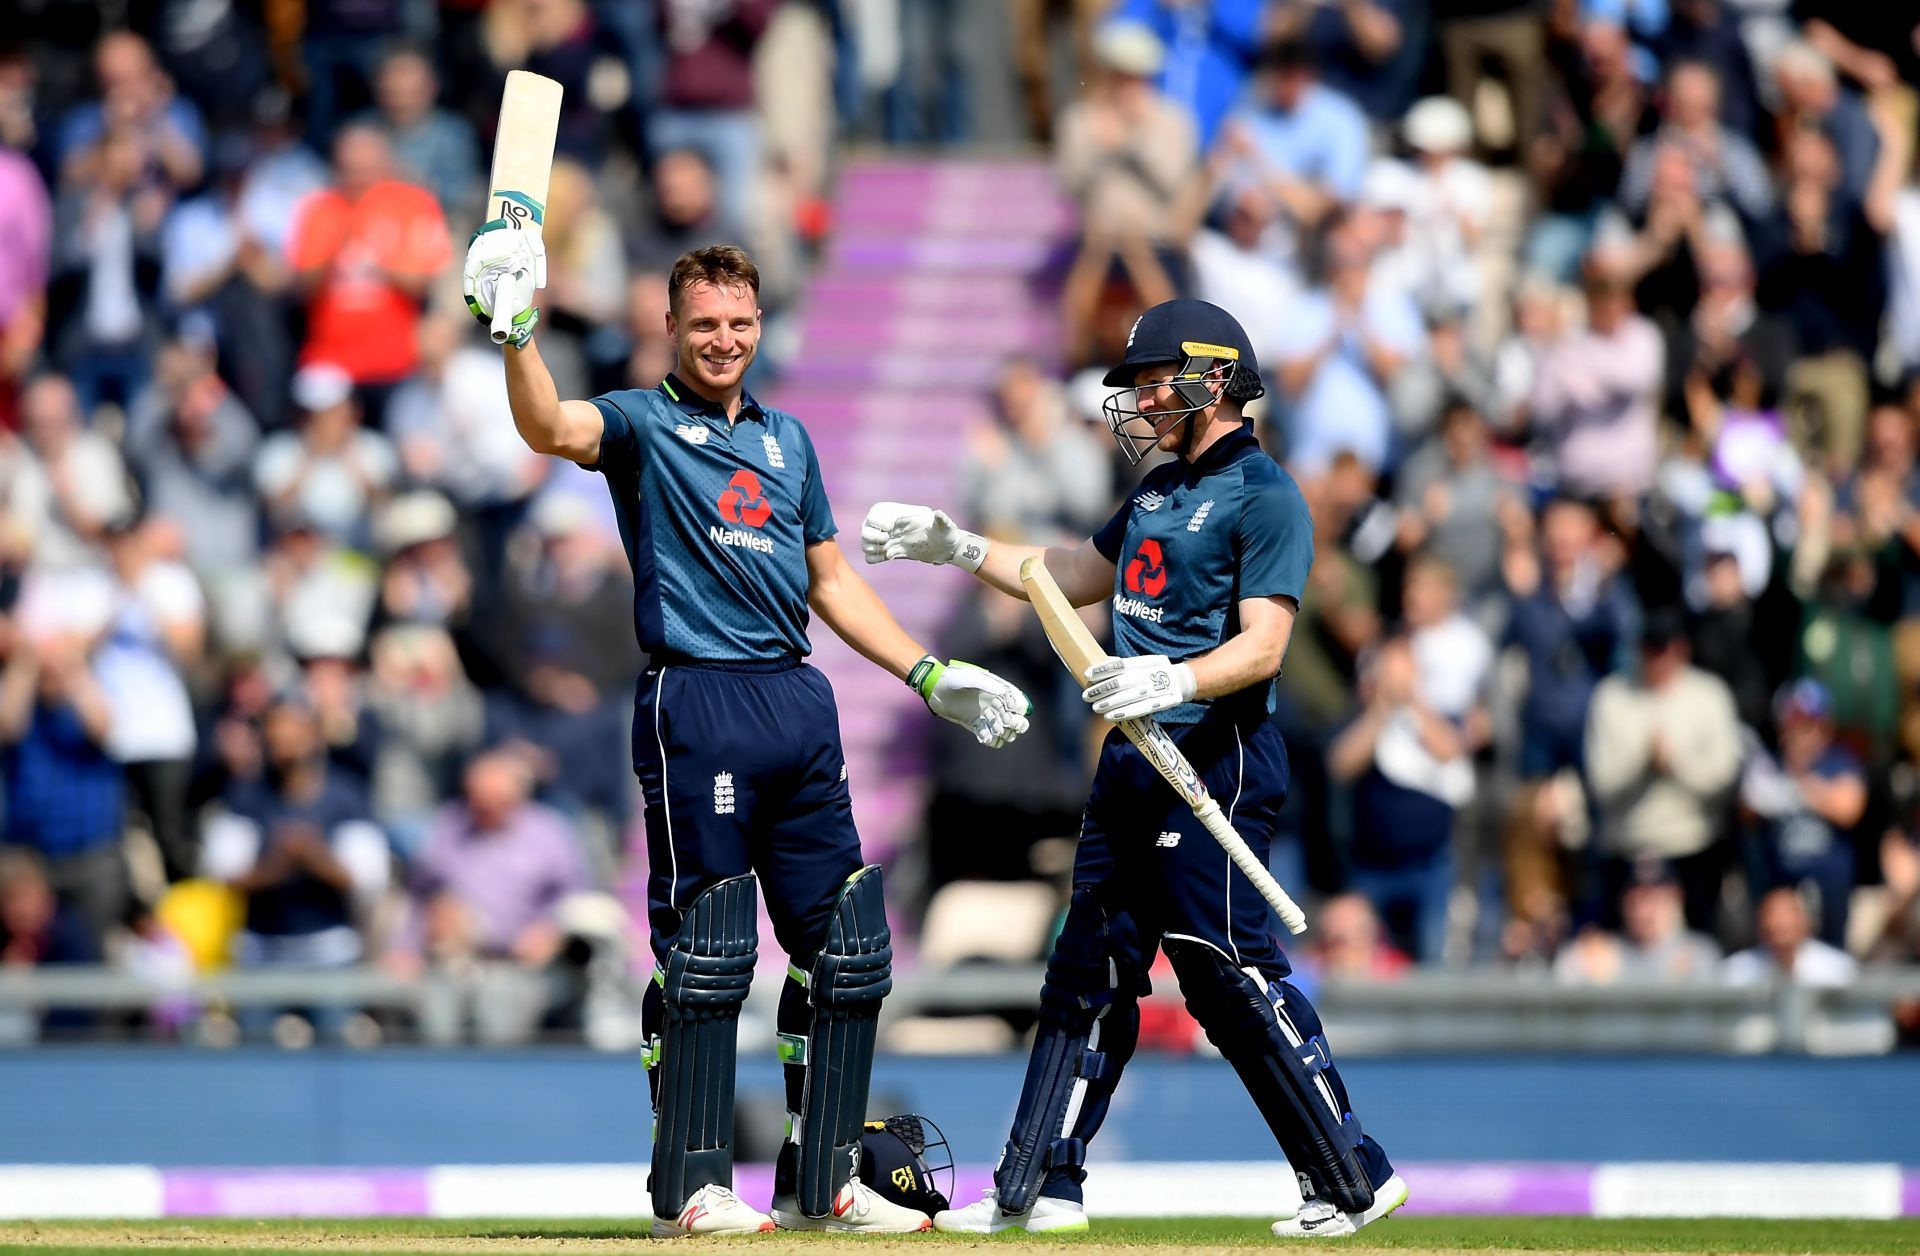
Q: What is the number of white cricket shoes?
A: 4